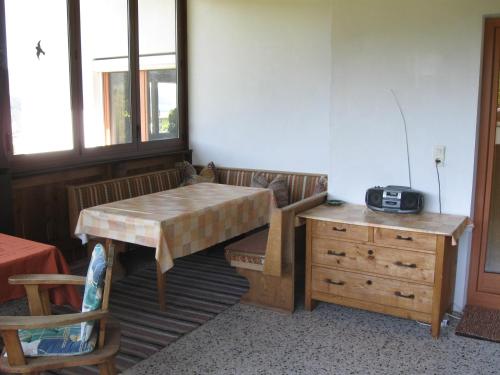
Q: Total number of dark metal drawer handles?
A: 6